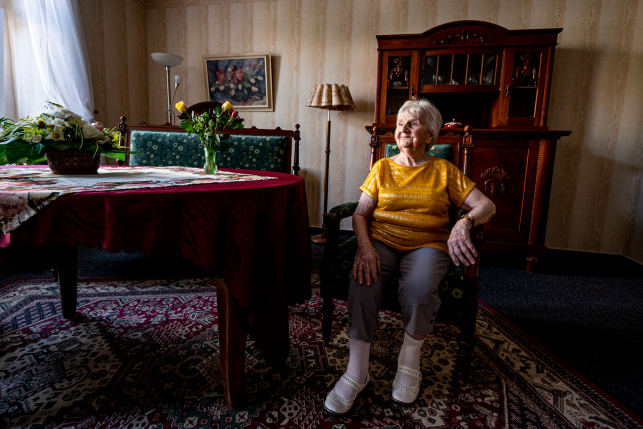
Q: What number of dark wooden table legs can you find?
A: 2